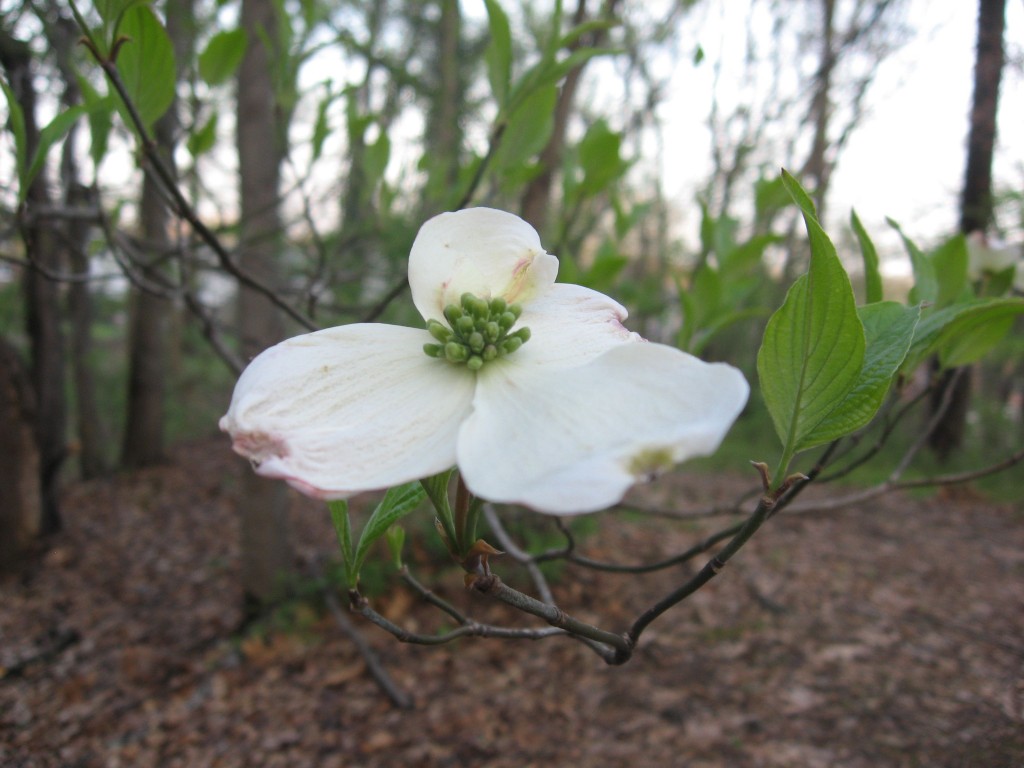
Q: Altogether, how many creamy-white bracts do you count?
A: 4